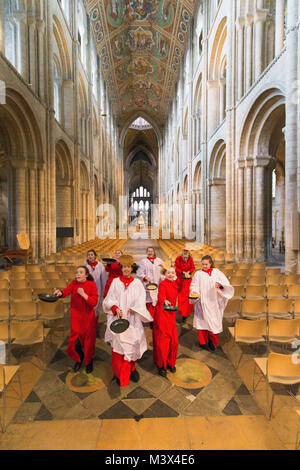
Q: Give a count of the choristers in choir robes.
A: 8